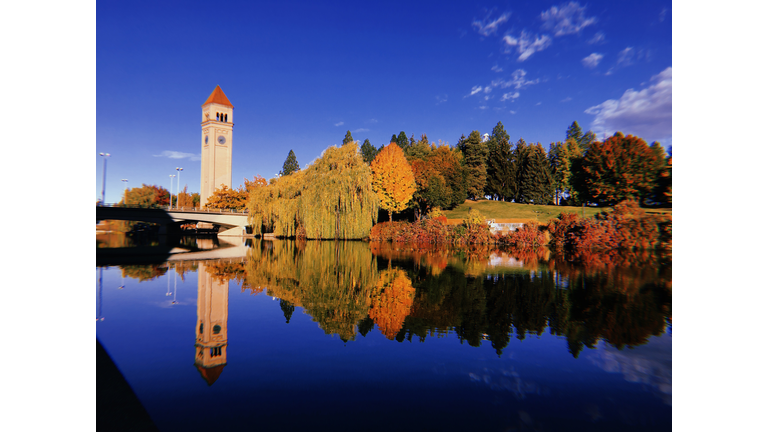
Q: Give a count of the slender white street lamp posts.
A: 4